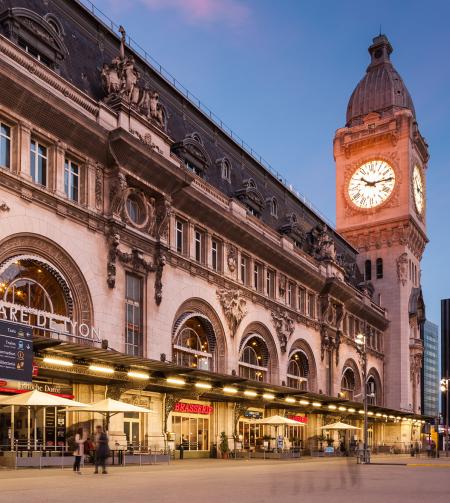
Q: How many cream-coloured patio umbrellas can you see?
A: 4